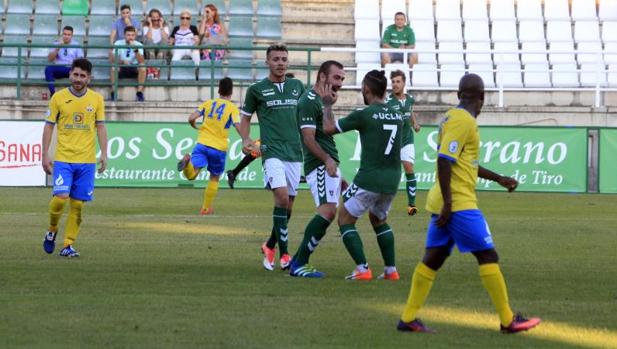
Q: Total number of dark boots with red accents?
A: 2